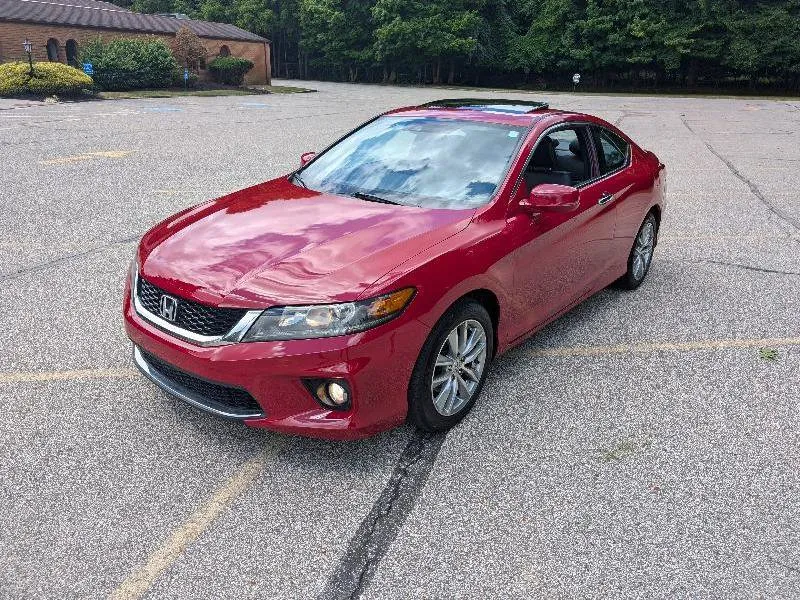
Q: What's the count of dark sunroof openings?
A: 1